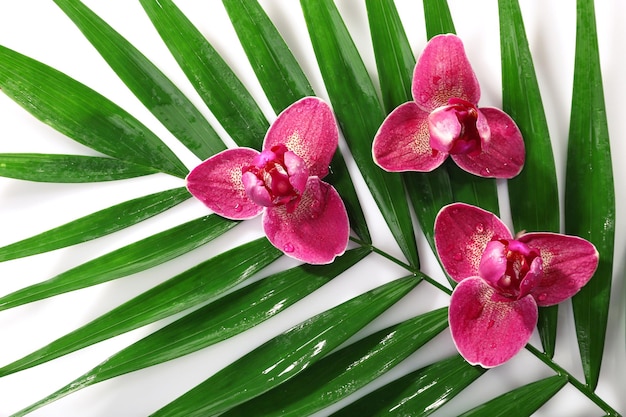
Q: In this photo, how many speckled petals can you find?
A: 9